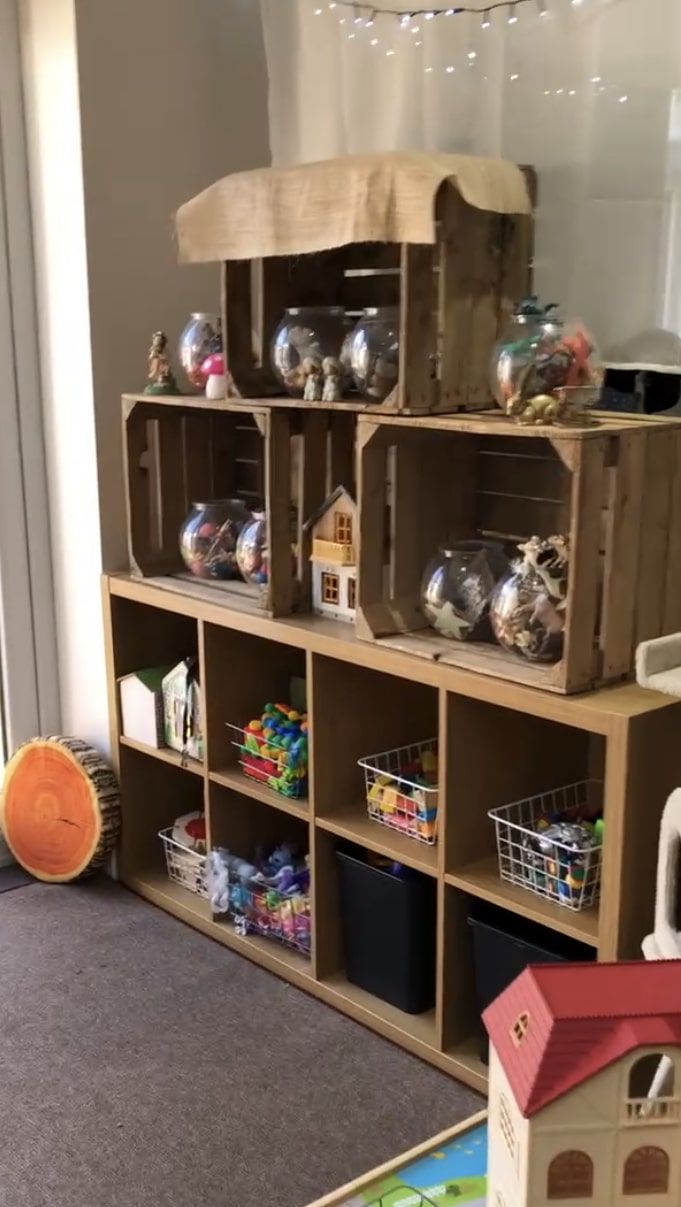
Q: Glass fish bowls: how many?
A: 8